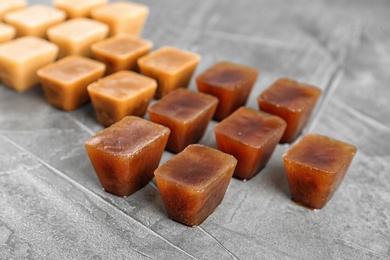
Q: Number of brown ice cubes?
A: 7